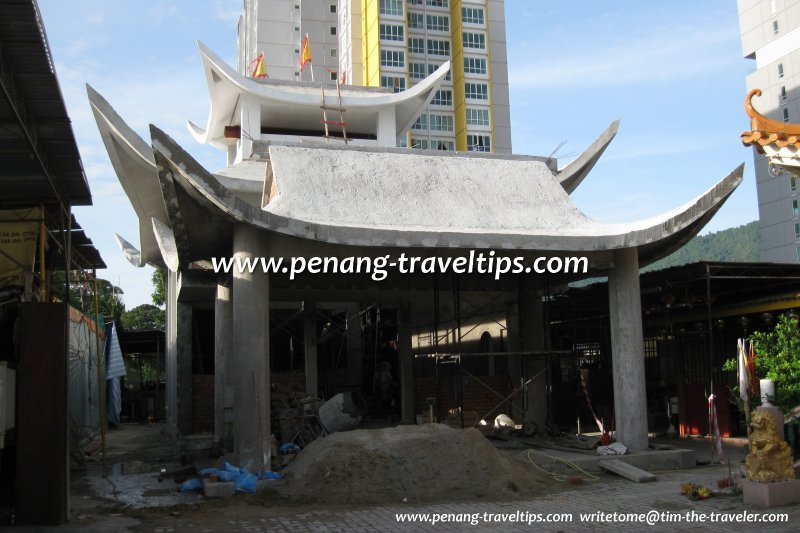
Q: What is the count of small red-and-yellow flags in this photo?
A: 2